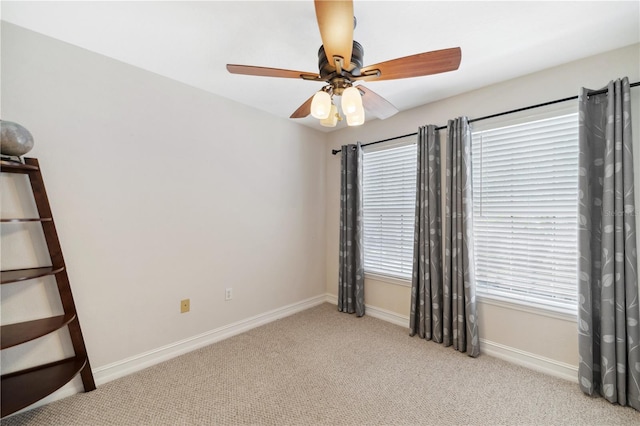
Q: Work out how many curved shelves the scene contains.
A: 5